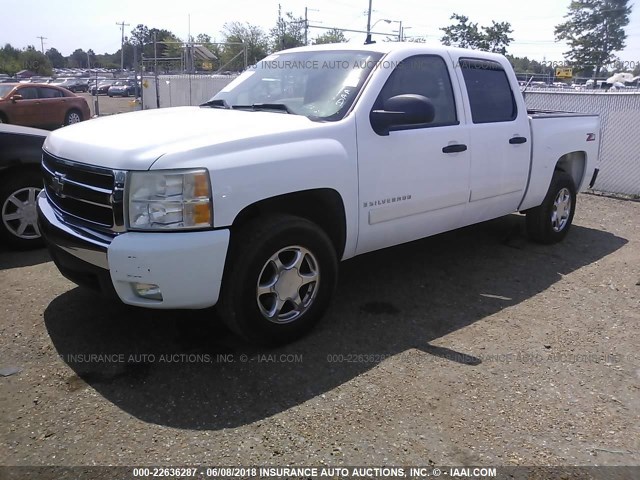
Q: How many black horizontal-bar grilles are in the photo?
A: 1